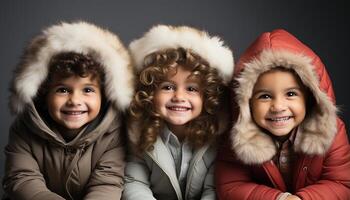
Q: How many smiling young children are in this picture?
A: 3